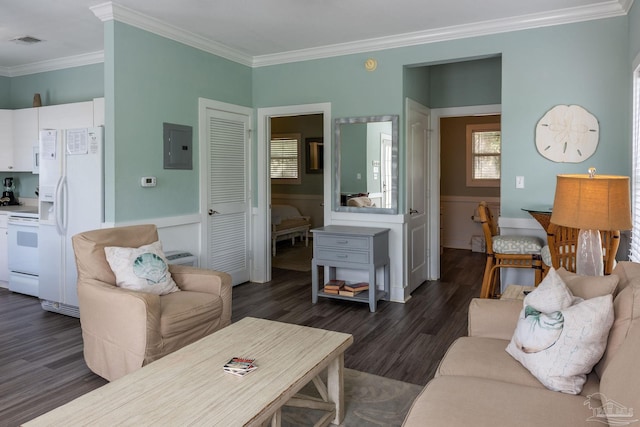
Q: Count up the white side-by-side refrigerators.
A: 1